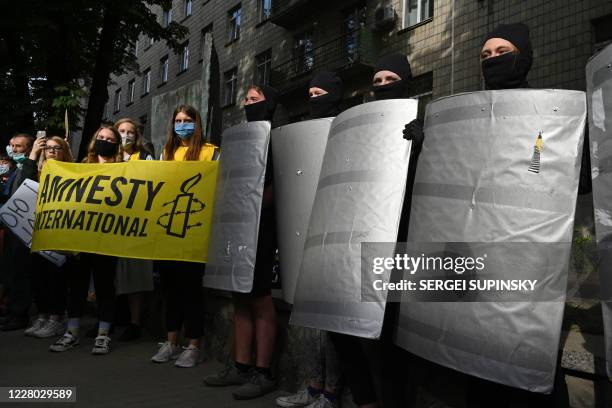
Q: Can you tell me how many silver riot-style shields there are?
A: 5